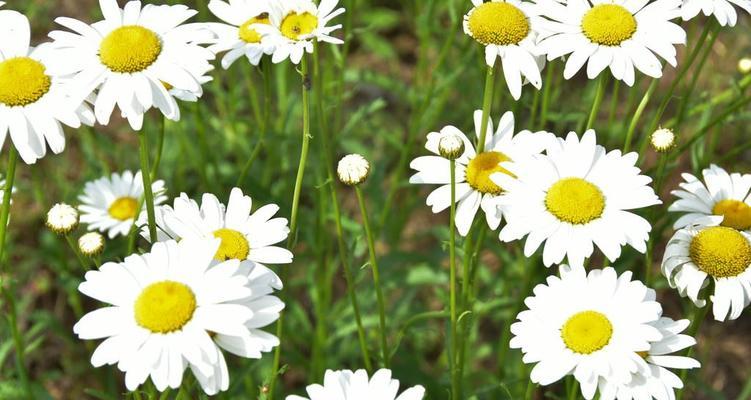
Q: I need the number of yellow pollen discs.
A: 14